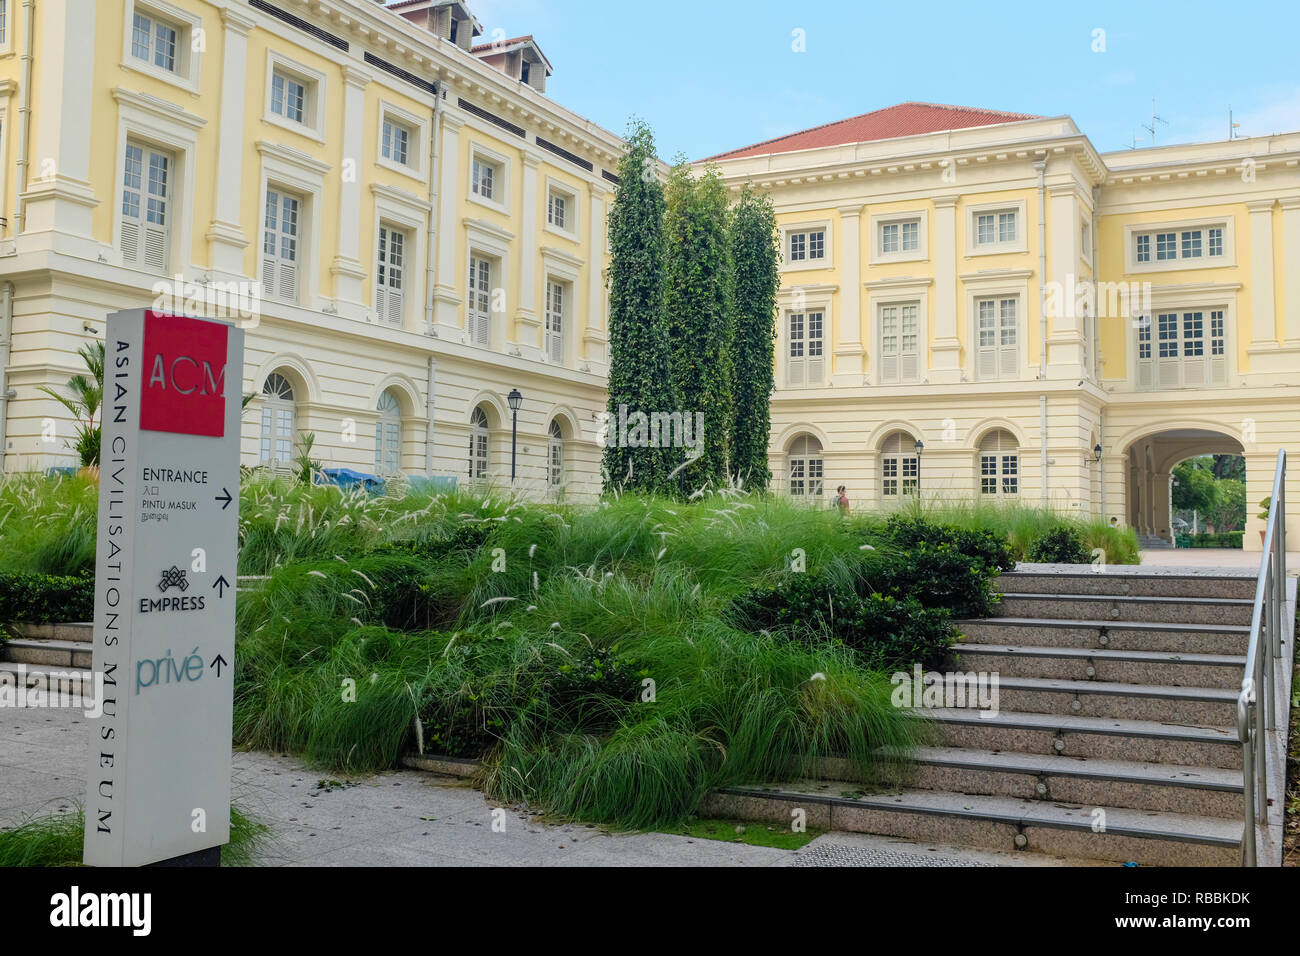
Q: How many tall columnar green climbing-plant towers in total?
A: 3